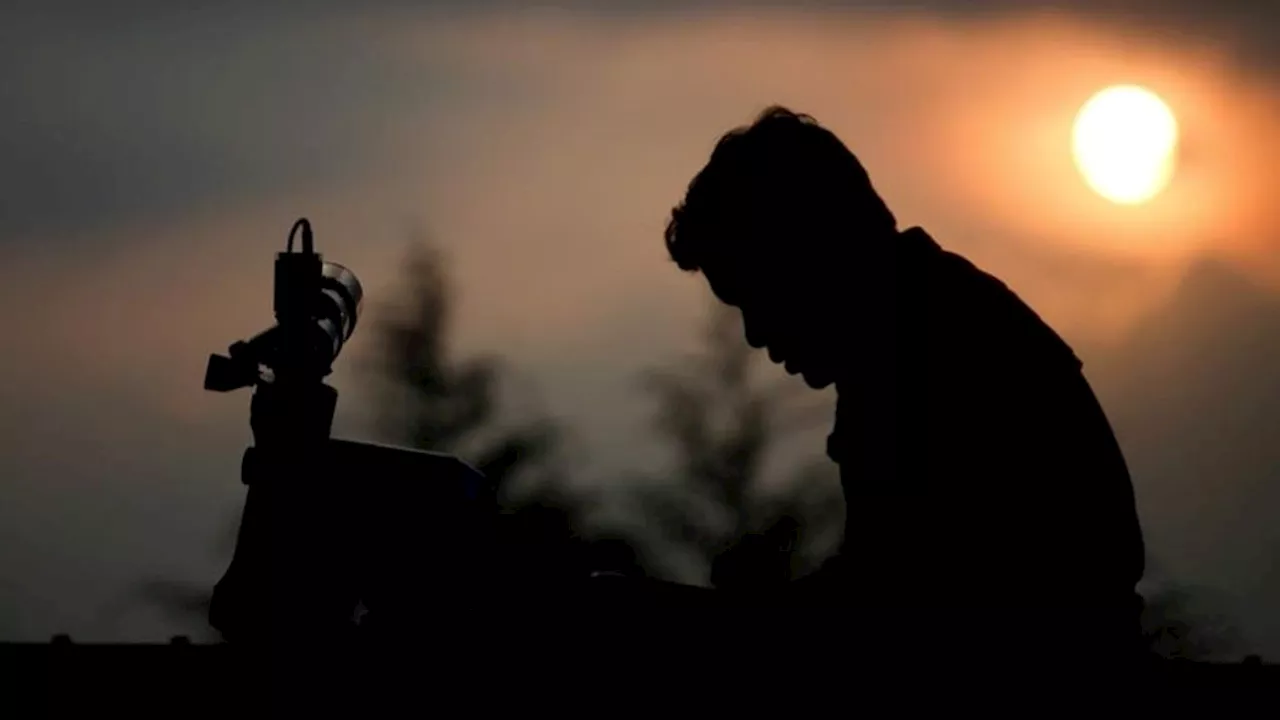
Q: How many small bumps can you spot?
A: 3